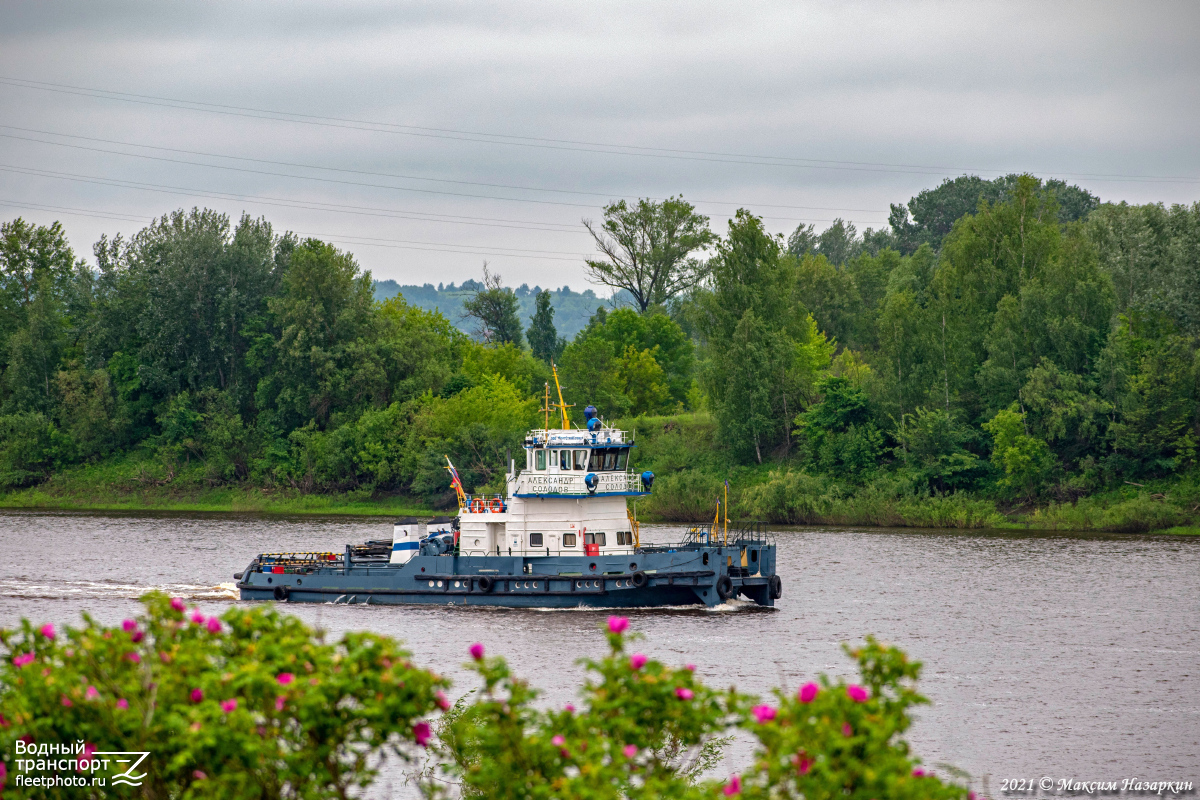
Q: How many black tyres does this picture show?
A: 5